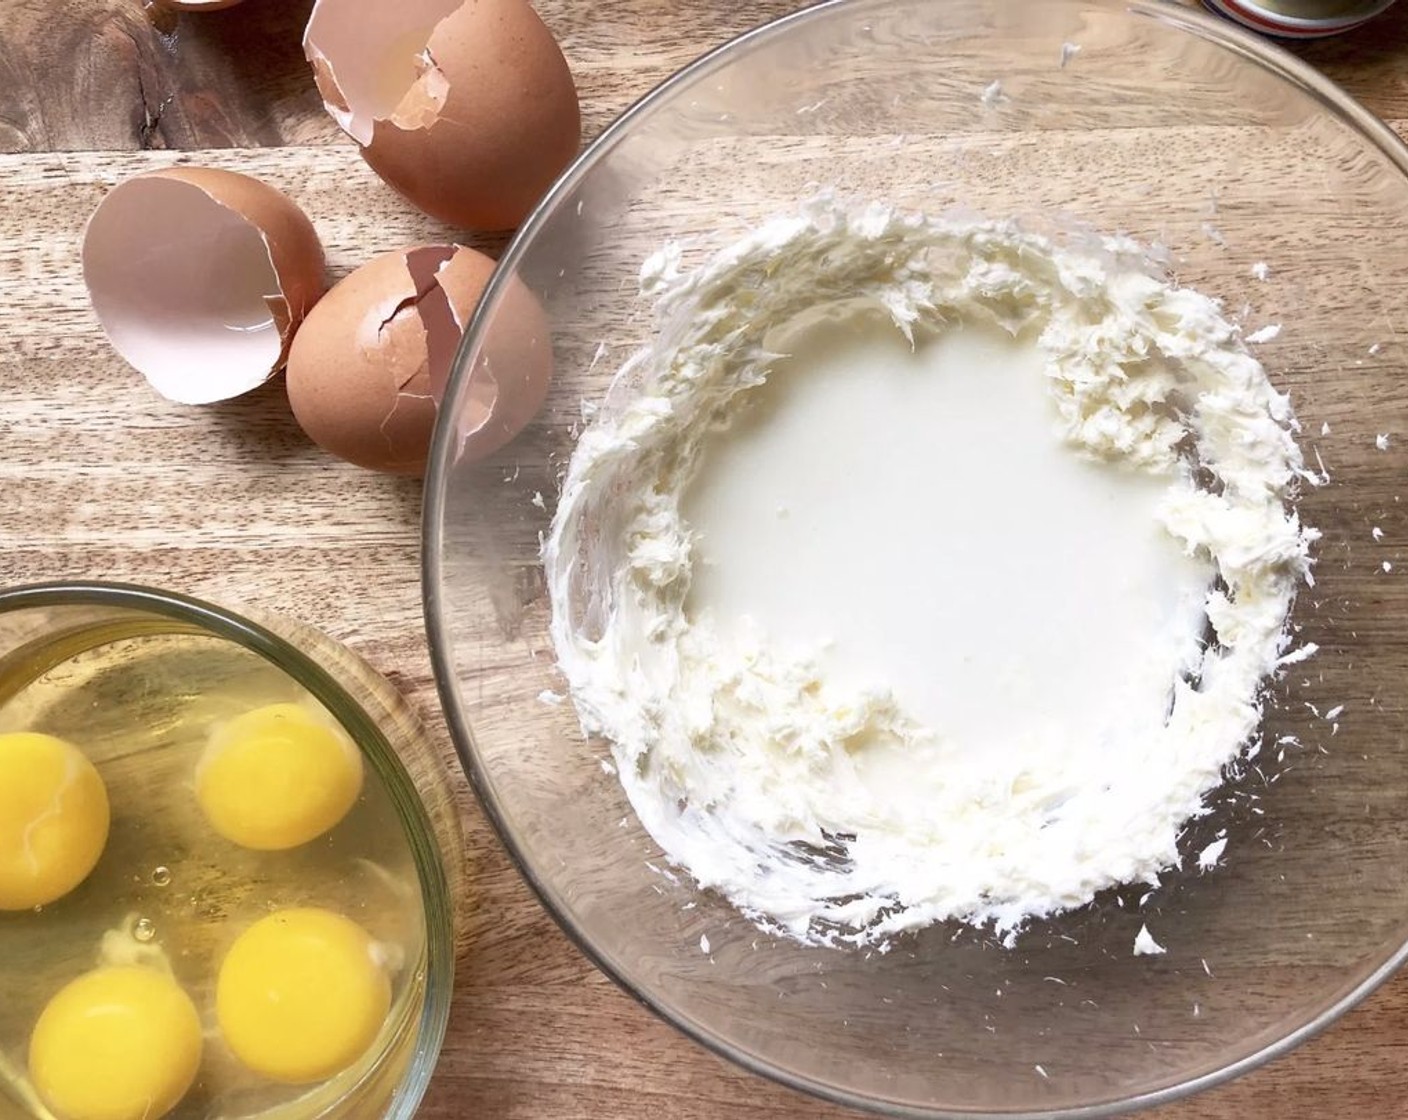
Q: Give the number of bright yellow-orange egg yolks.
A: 4